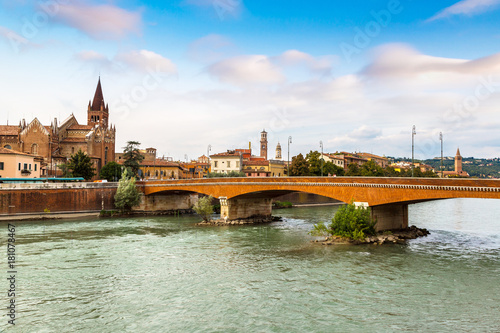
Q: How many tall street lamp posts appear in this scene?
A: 6